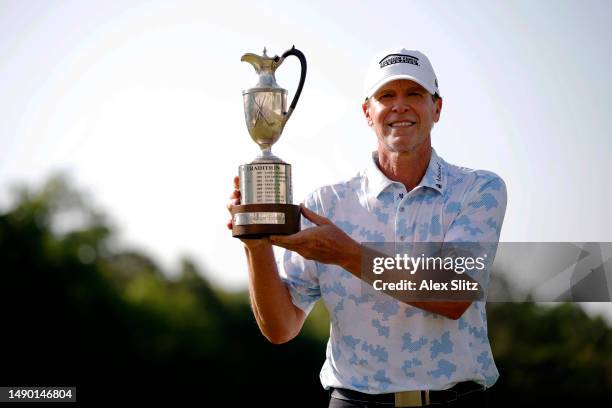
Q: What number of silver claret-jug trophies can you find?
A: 1